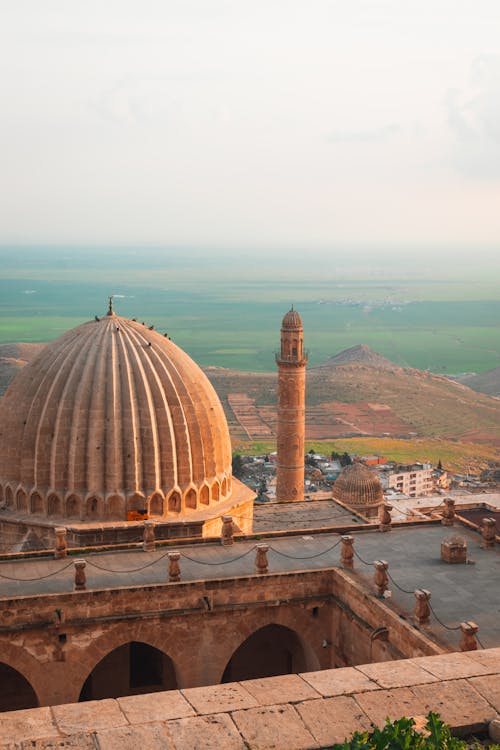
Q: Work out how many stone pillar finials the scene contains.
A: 13